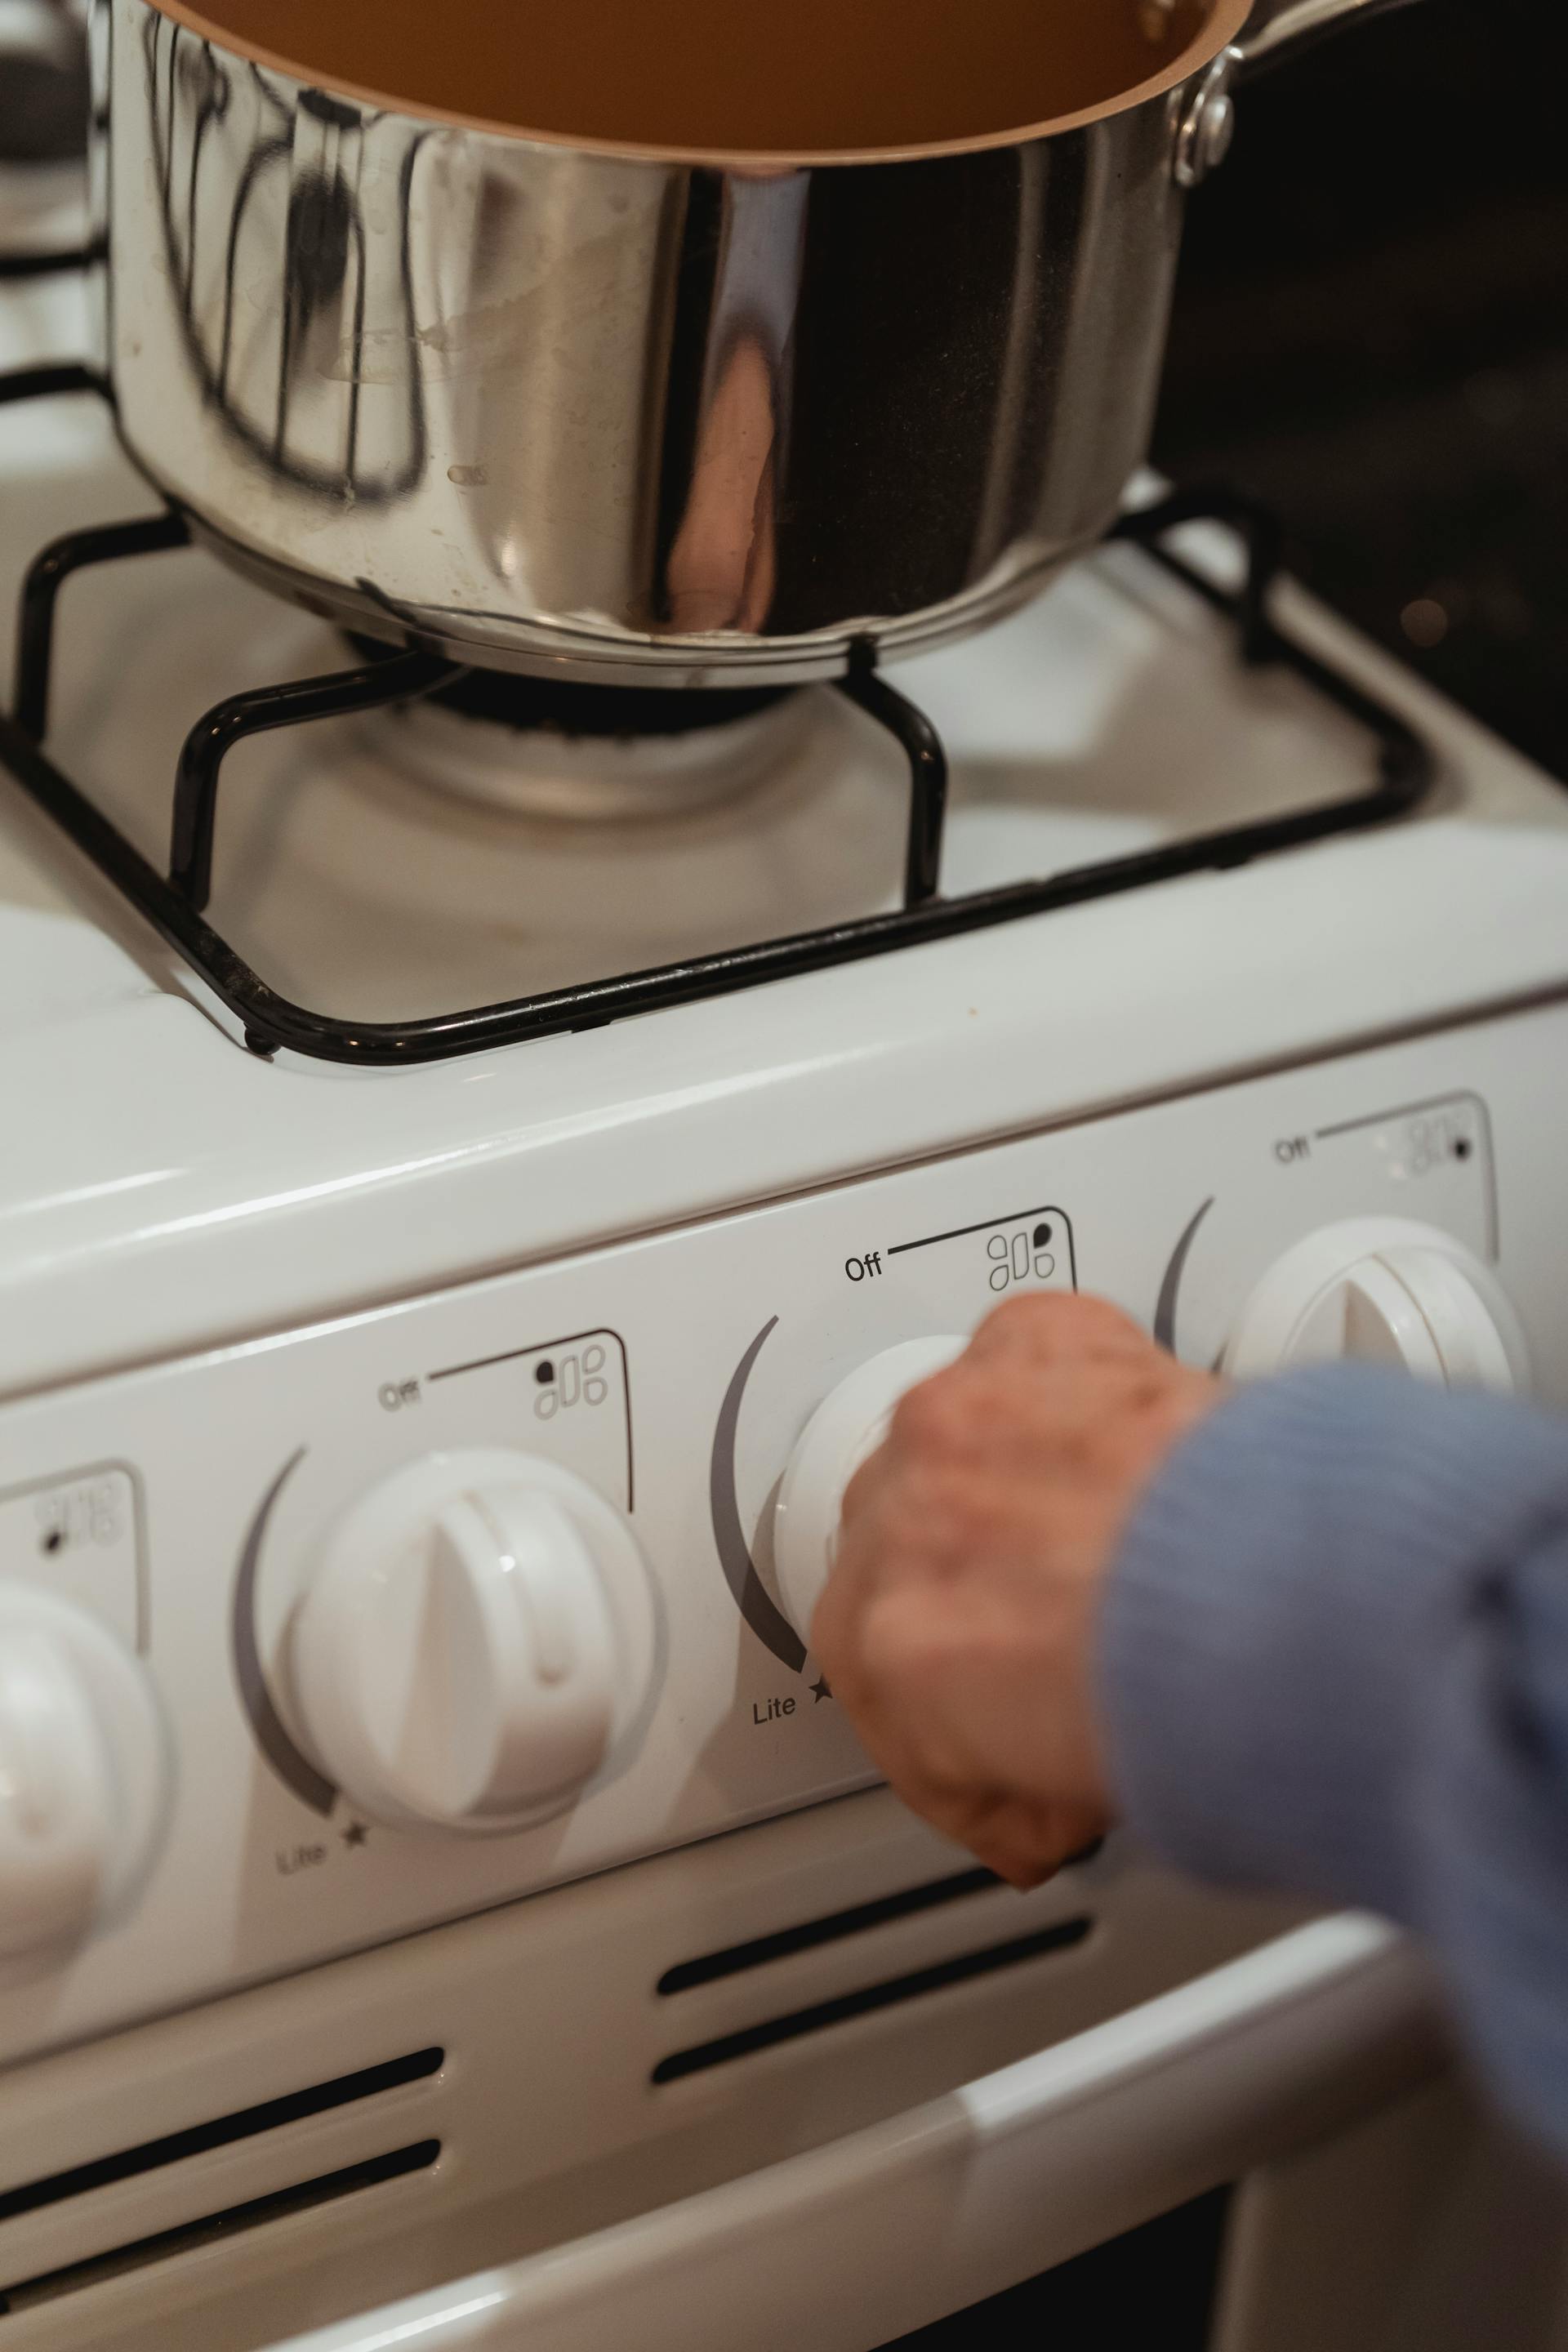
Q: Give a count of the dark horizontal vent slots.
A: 4